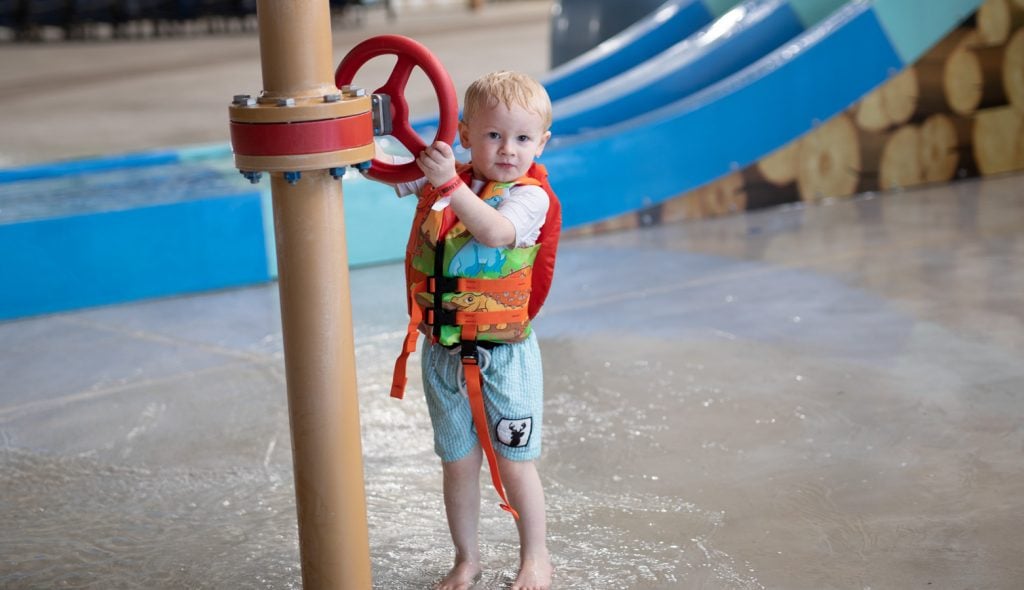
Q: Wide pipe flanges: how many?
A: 2